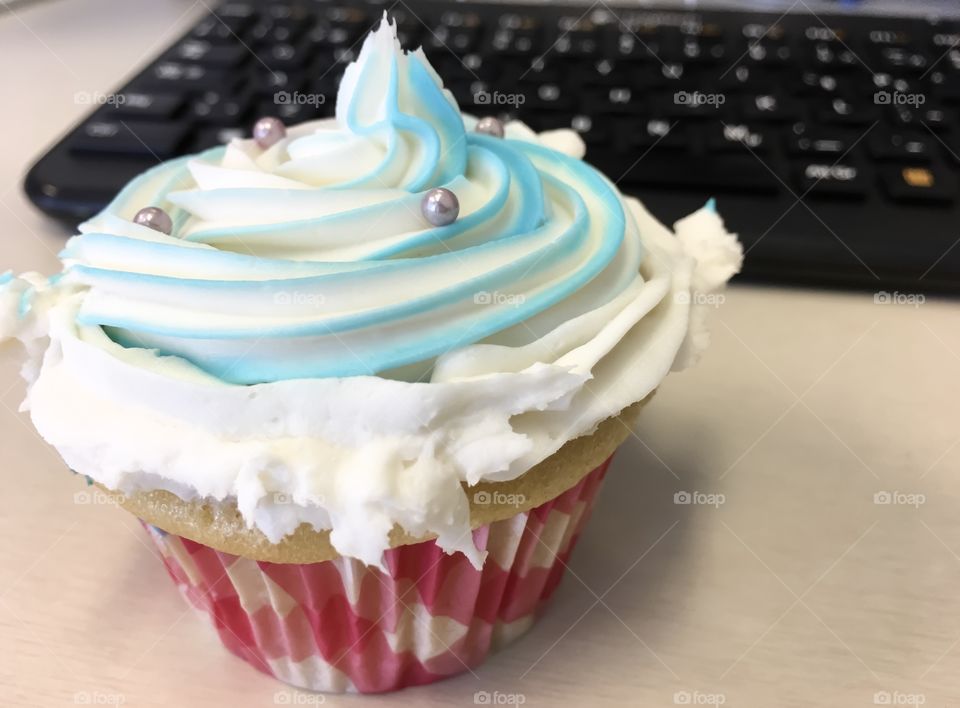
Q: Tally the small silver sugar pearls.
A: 4